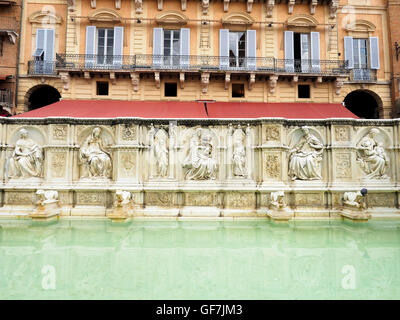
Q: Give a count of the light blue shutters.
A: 12